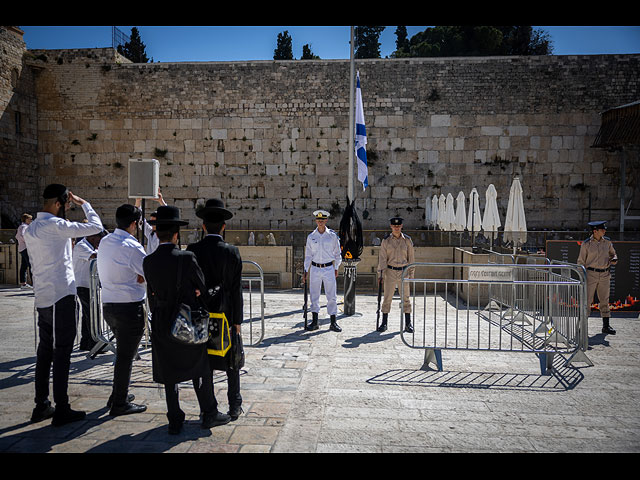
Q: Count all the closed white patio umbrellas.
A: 8